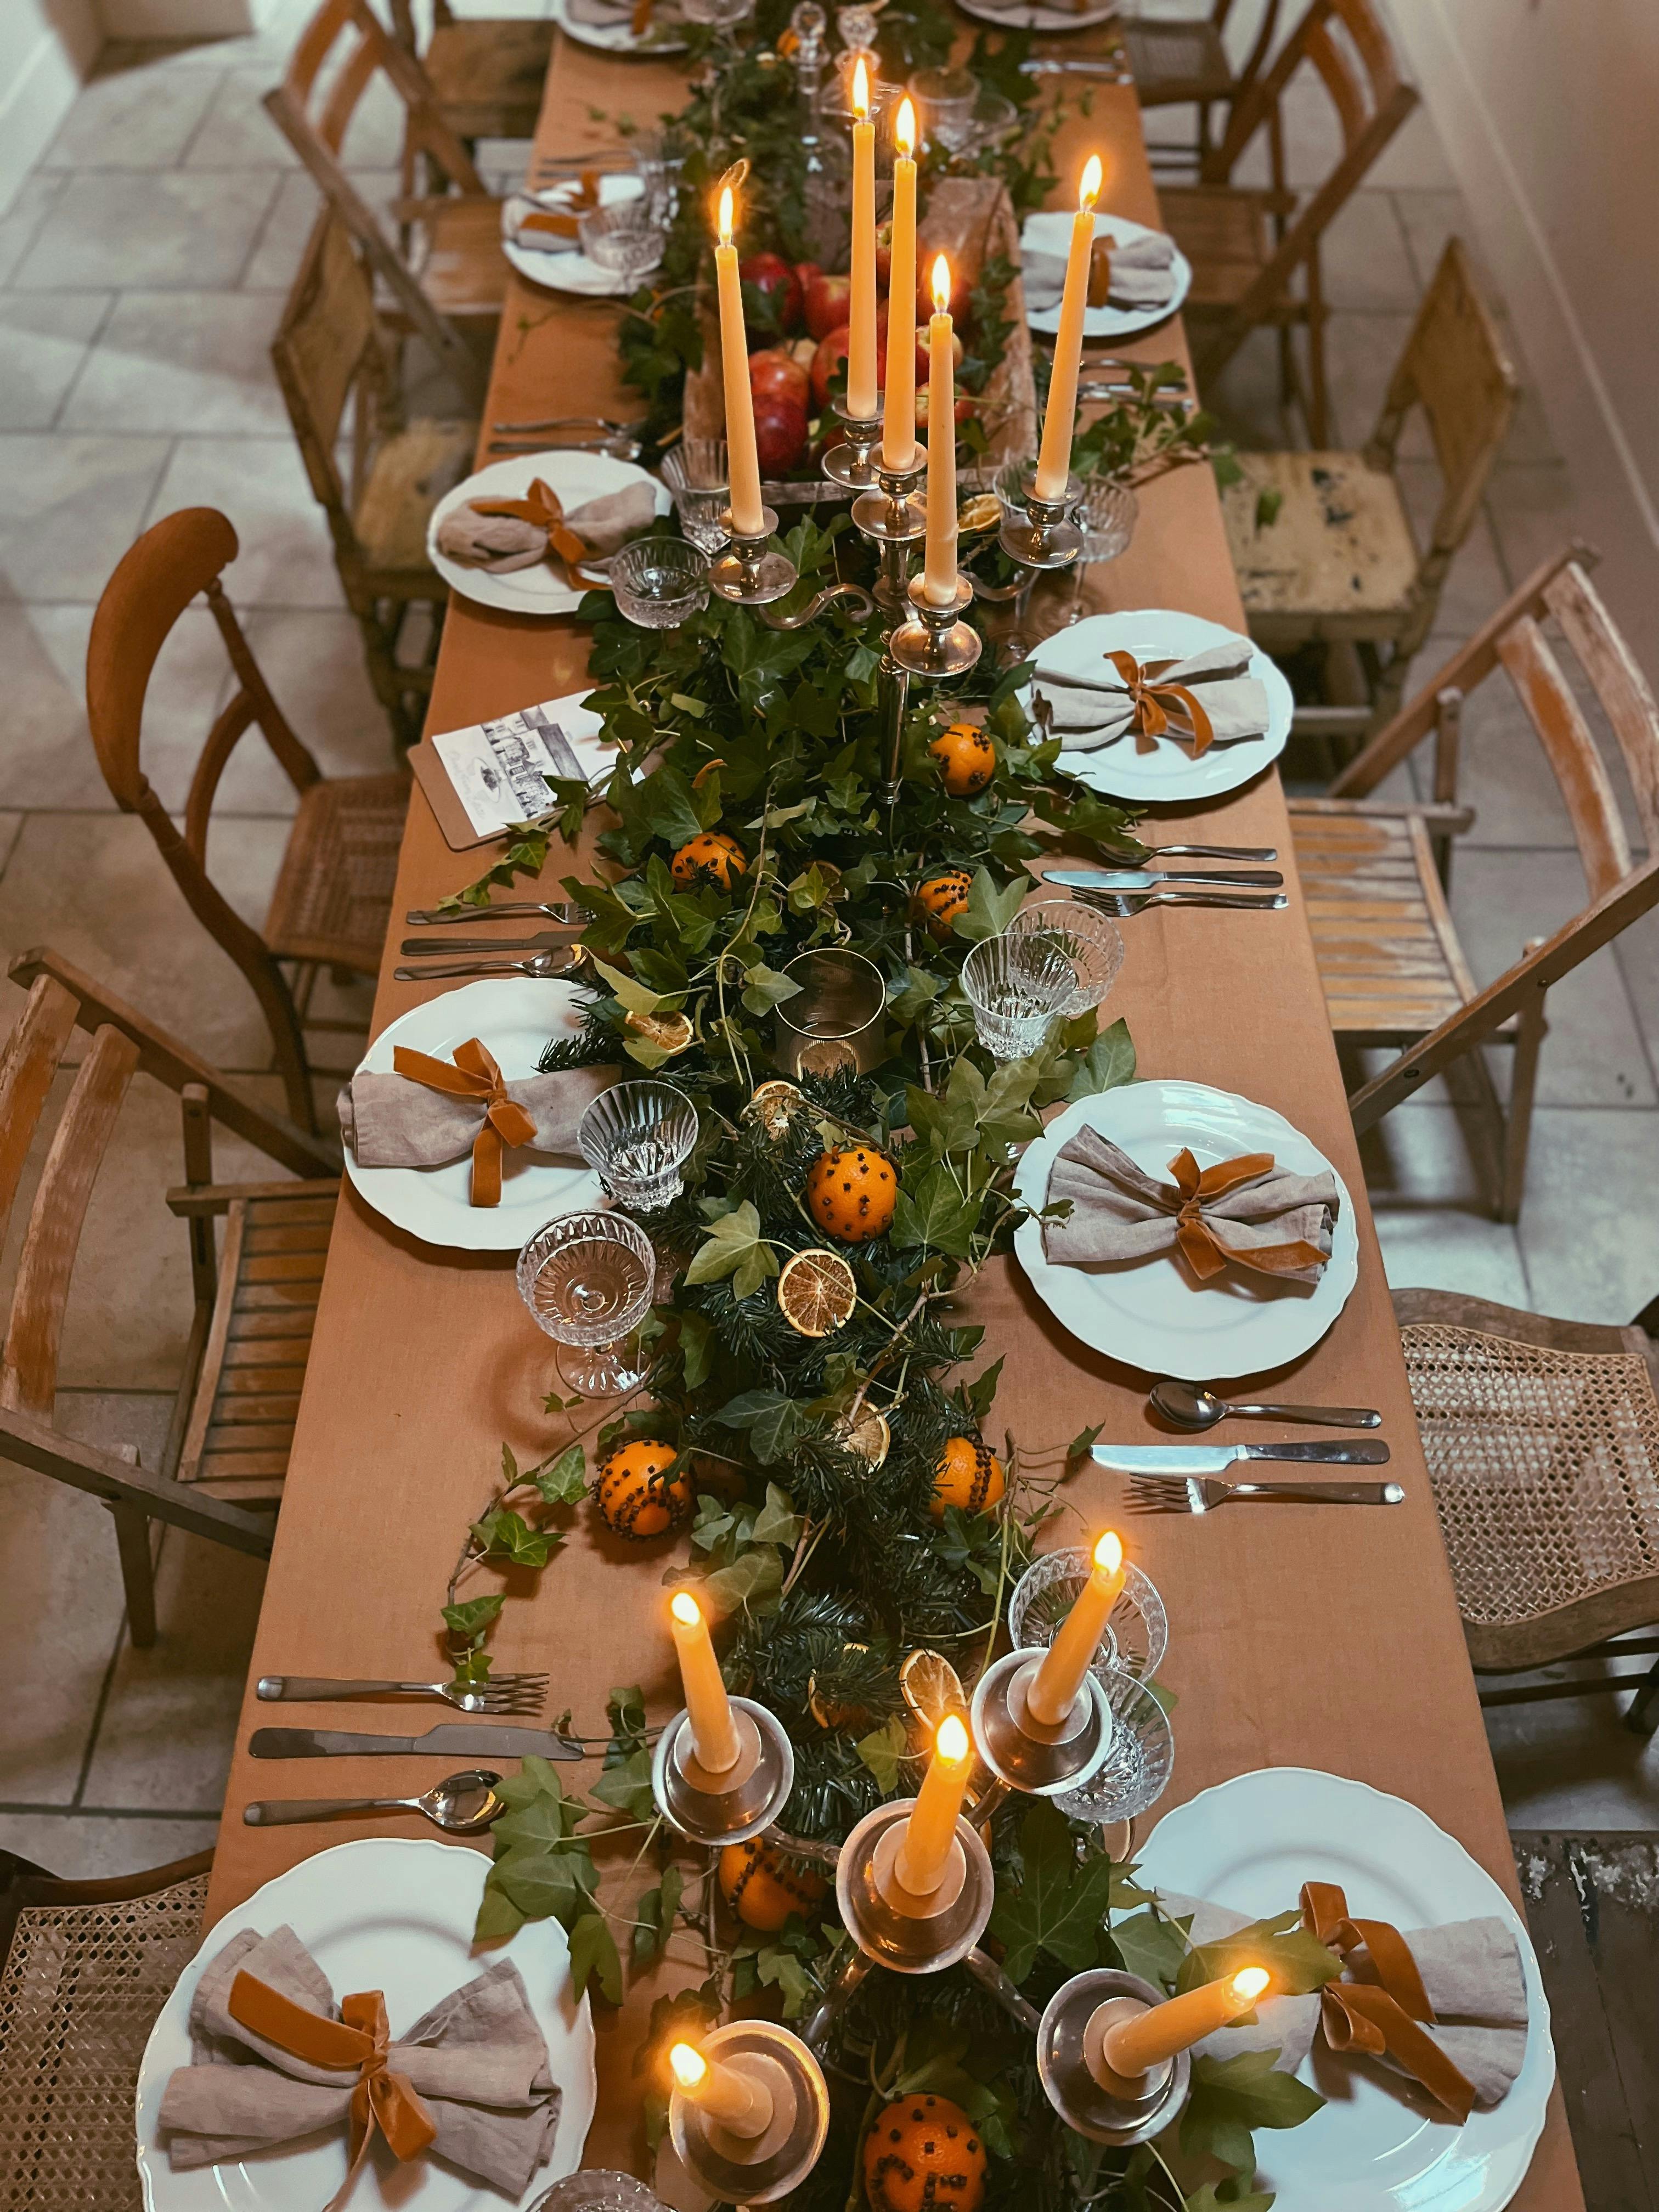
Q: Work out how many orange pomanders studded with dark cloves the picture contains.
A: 8